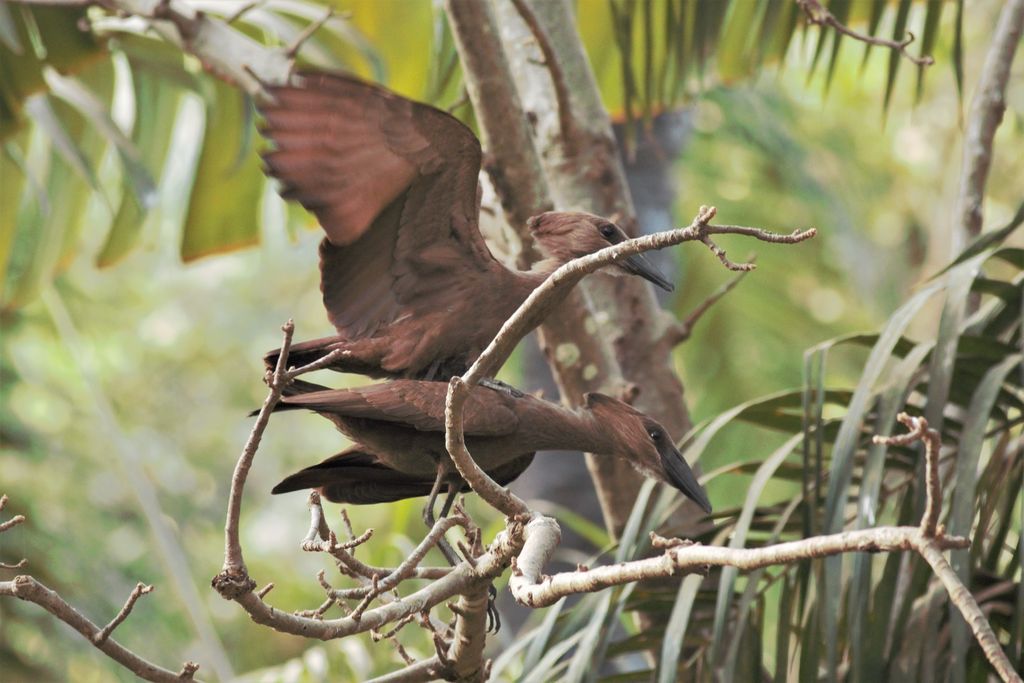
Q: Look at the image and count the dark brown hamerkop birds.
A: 2